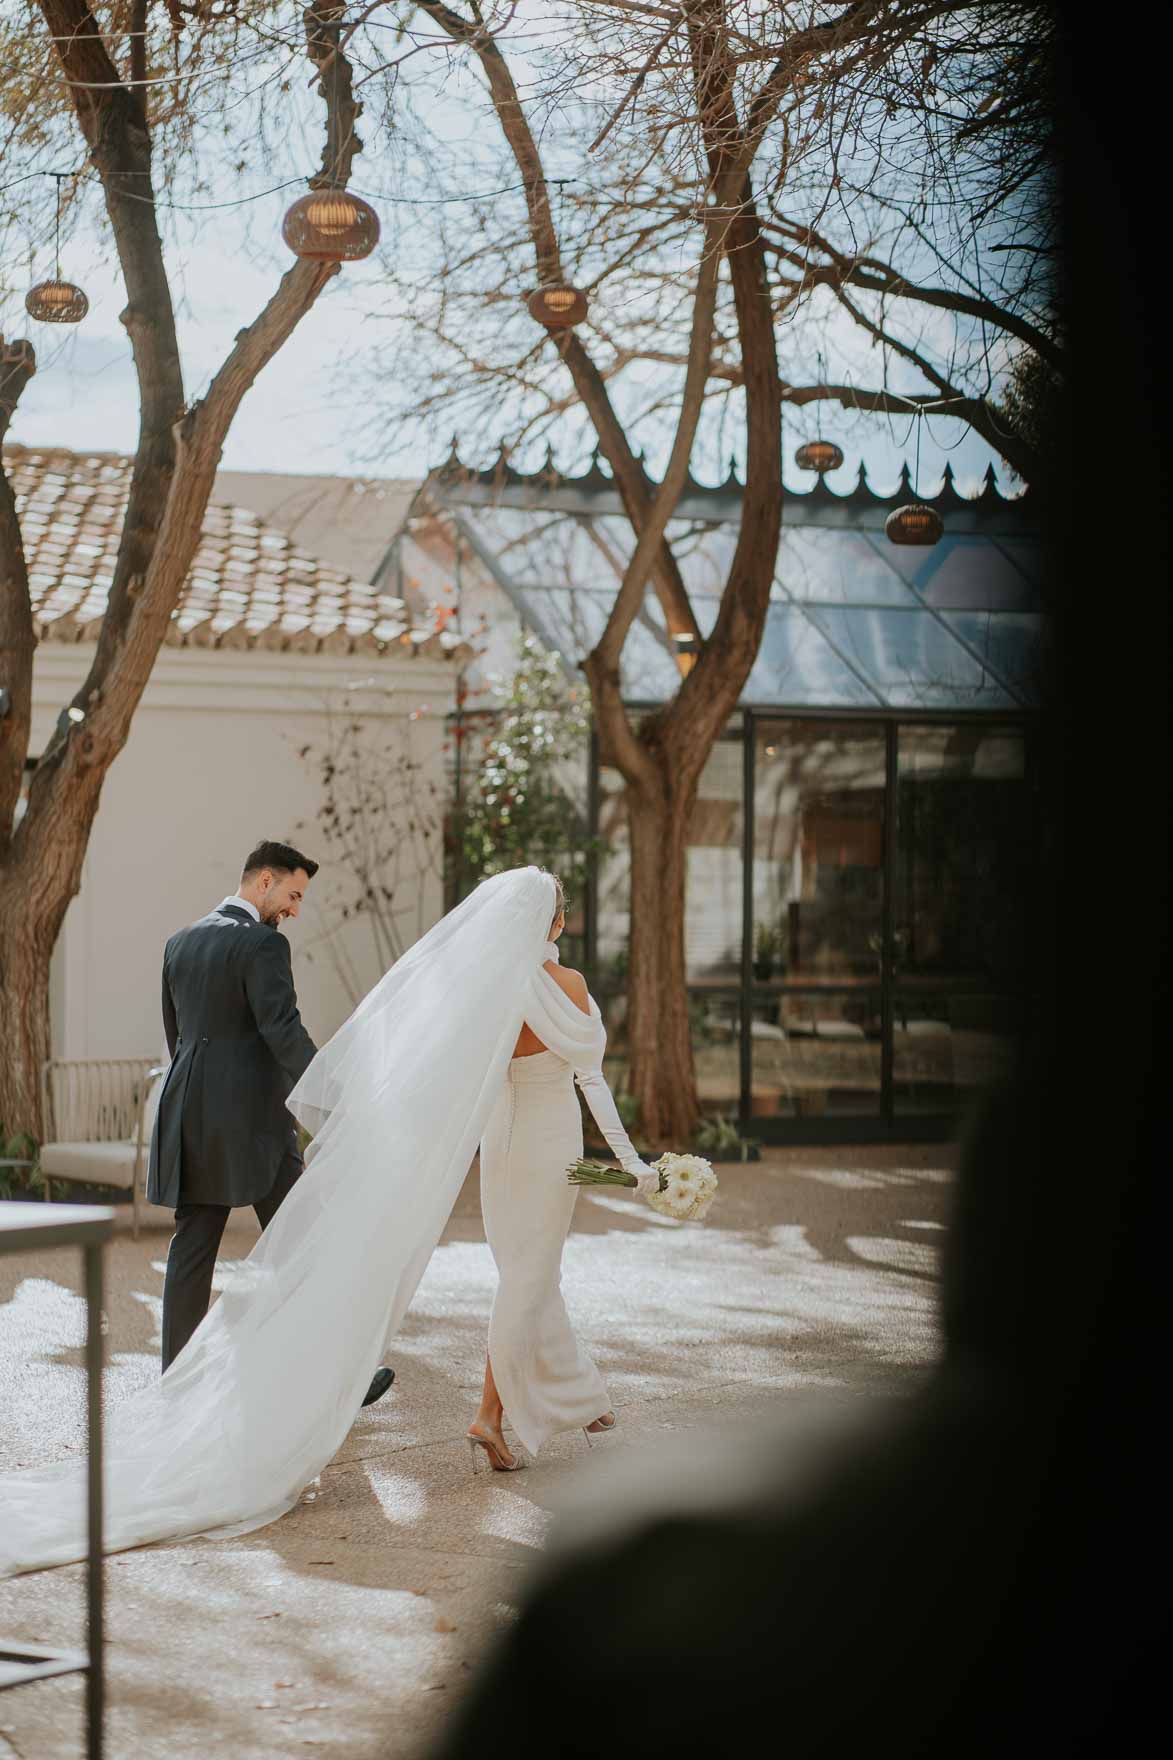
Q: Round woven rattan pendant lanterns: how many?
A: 5